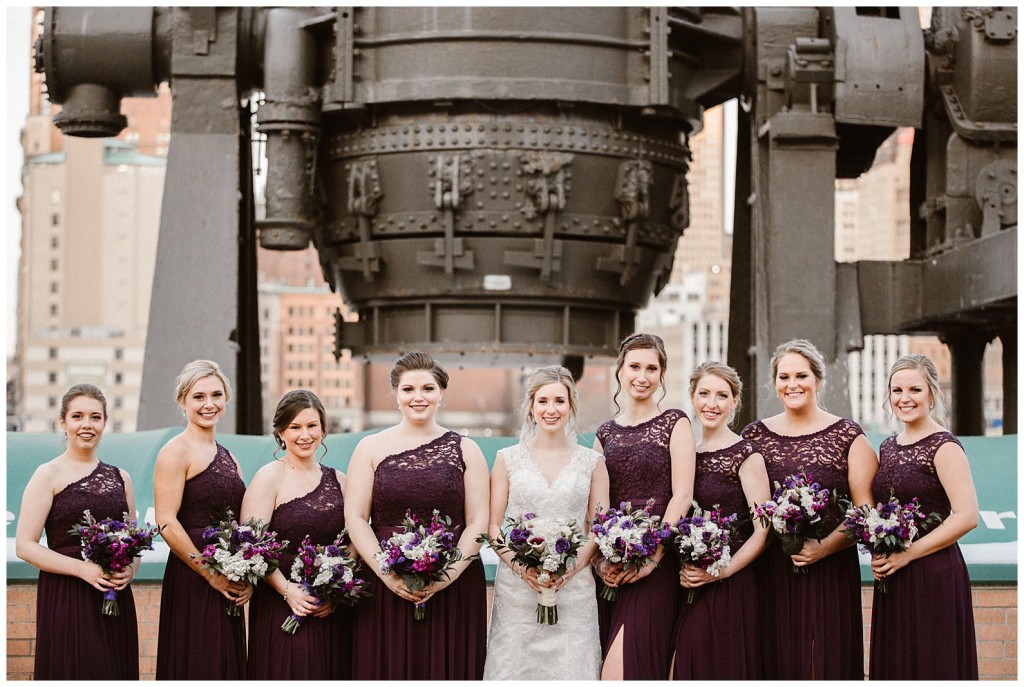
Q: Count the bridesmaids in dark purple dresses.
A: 8